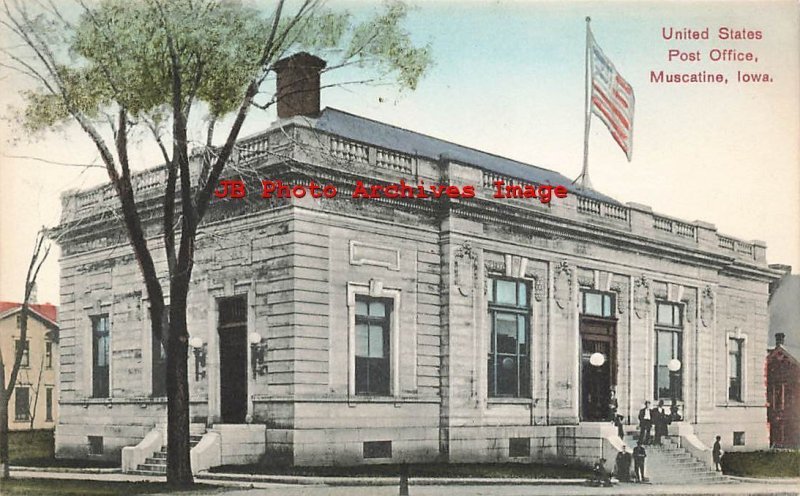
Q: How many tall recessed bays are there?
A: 3